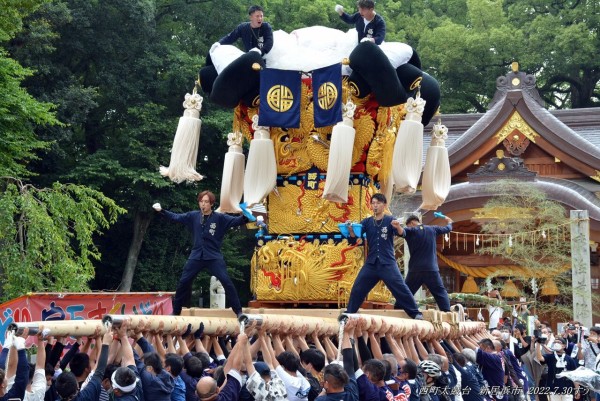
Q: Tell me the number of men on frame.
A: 5